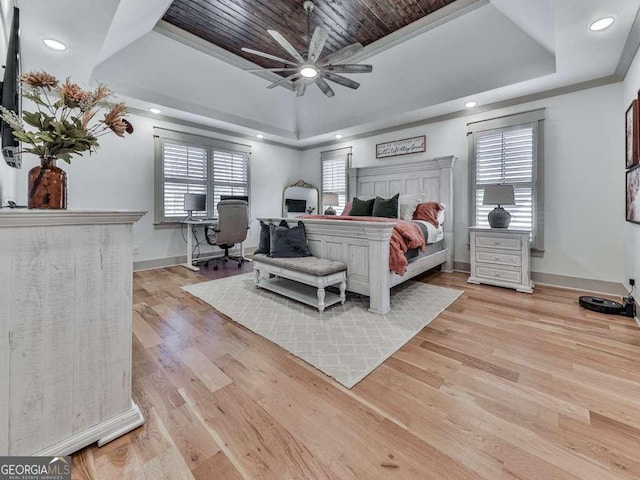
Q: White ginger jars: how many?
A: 0